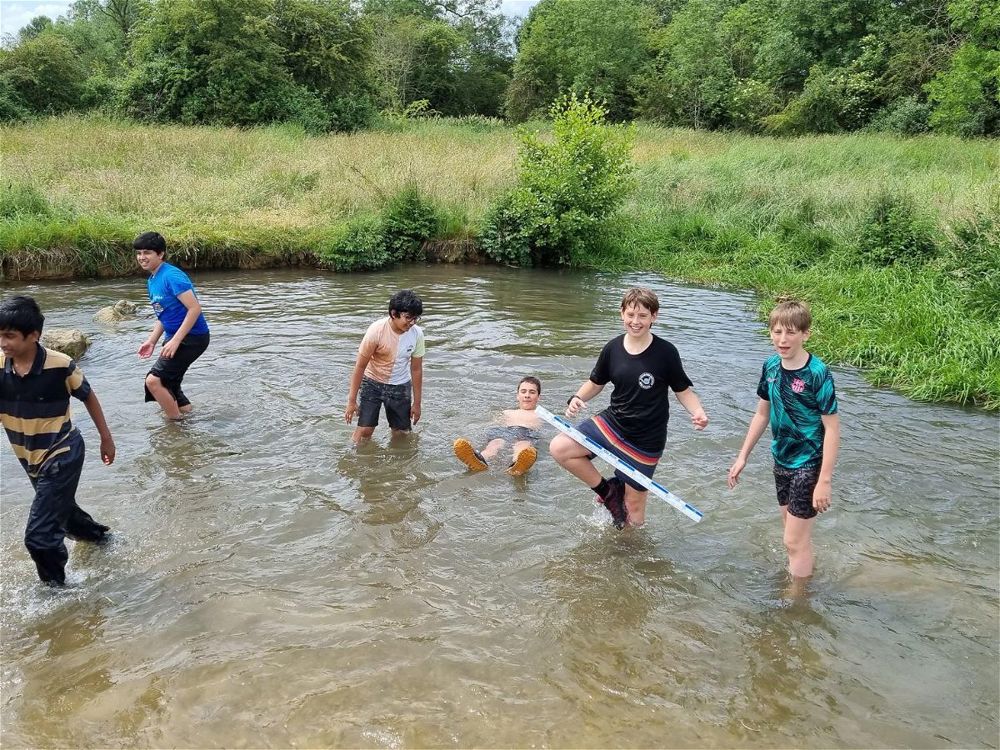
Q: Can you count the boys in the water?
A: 6